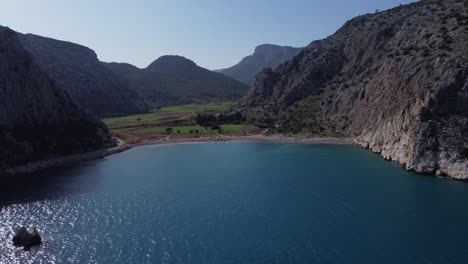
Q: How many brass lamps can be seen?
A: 0